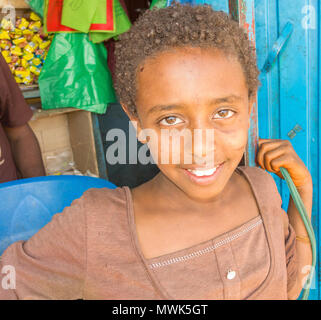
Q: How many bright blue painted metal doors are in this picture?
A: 1